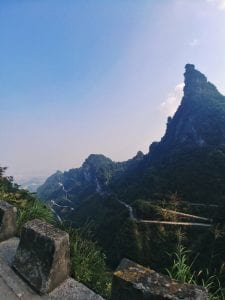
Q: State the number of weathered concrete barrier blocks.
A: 3